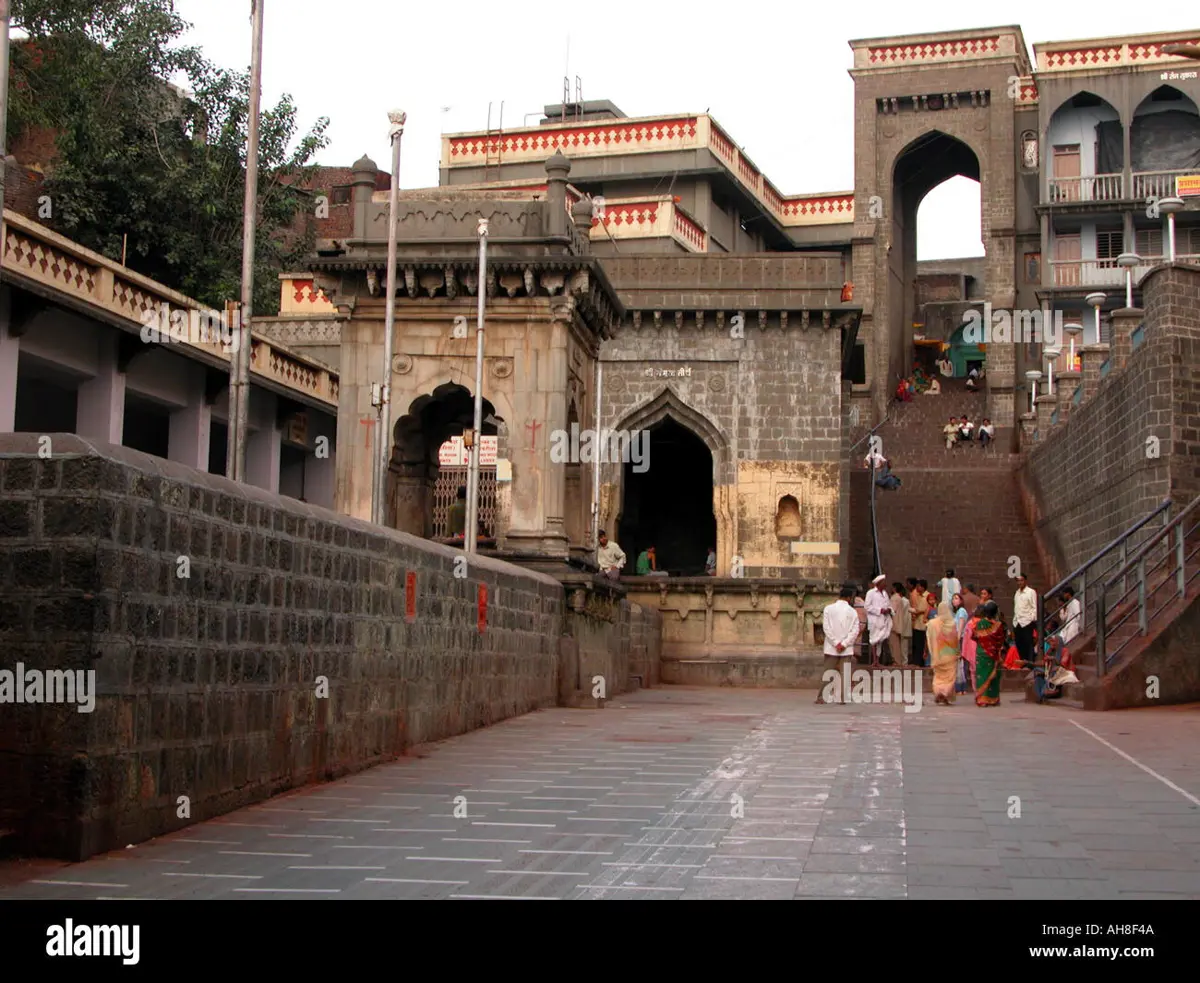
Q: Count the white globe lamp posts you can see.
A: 6